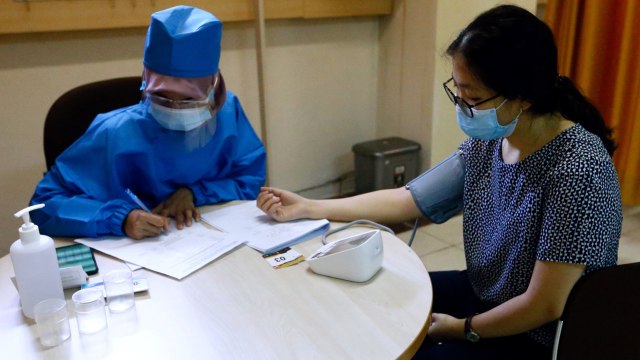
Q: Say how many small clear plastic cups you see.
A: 3